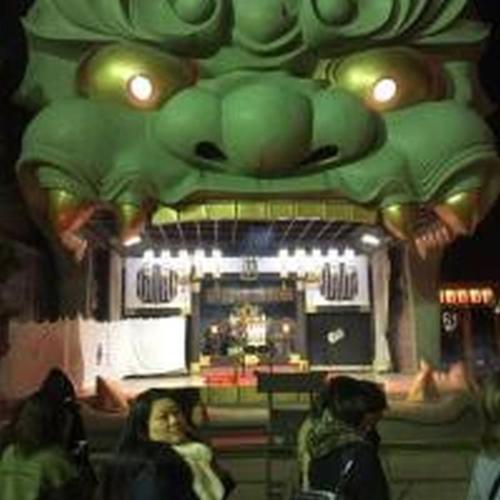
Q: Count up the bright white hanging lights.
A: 10